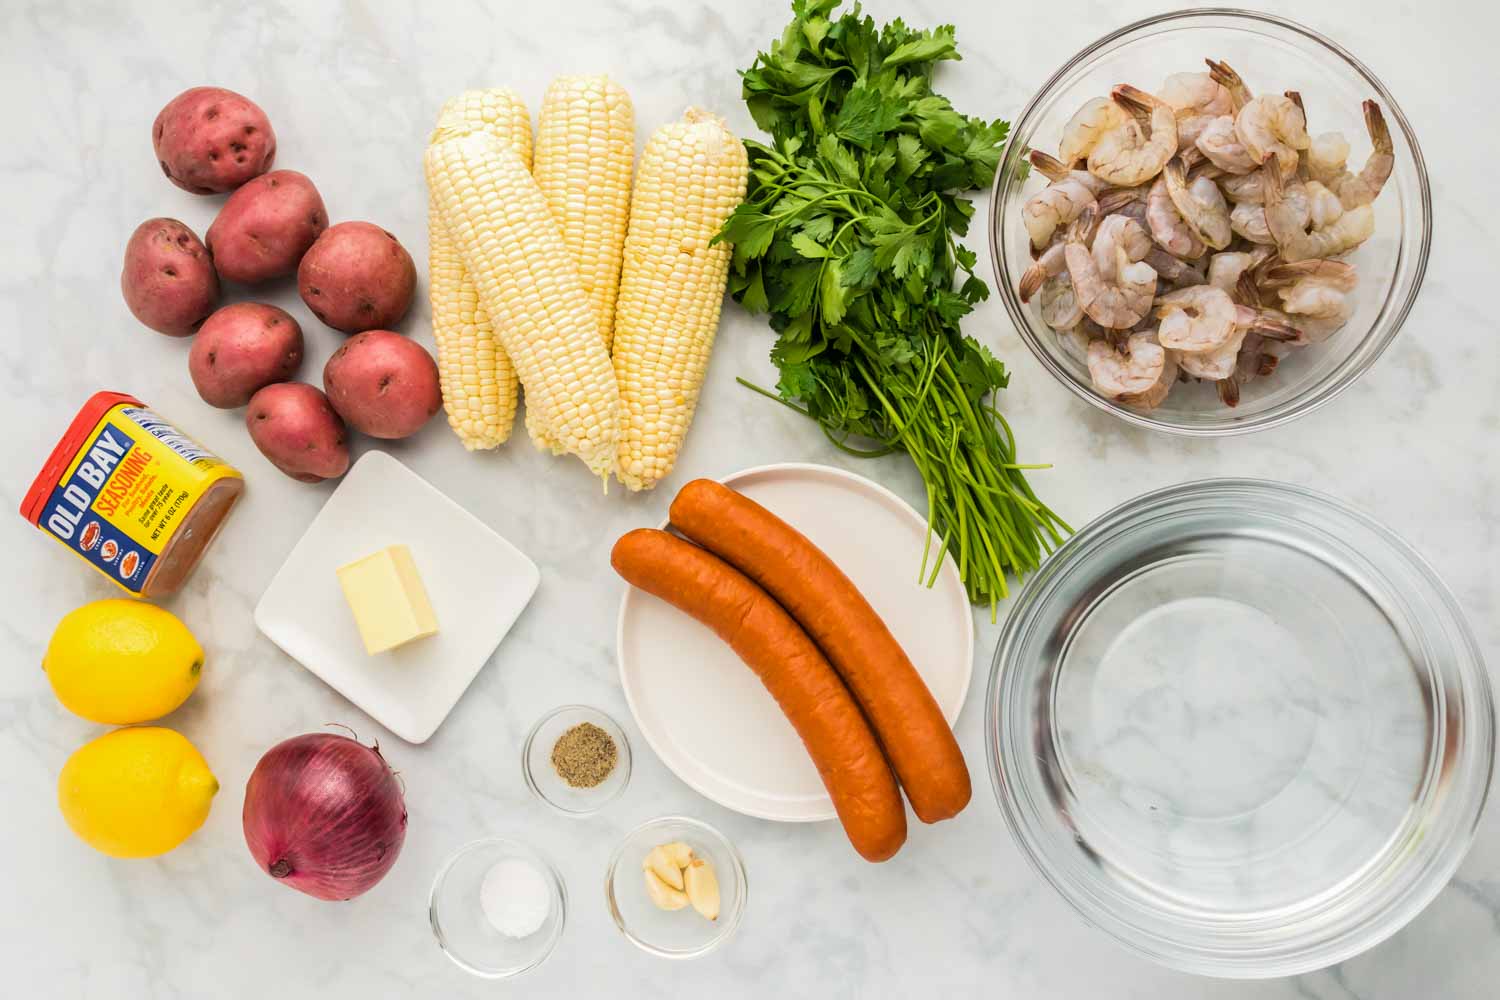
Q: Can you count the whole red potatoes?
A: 7